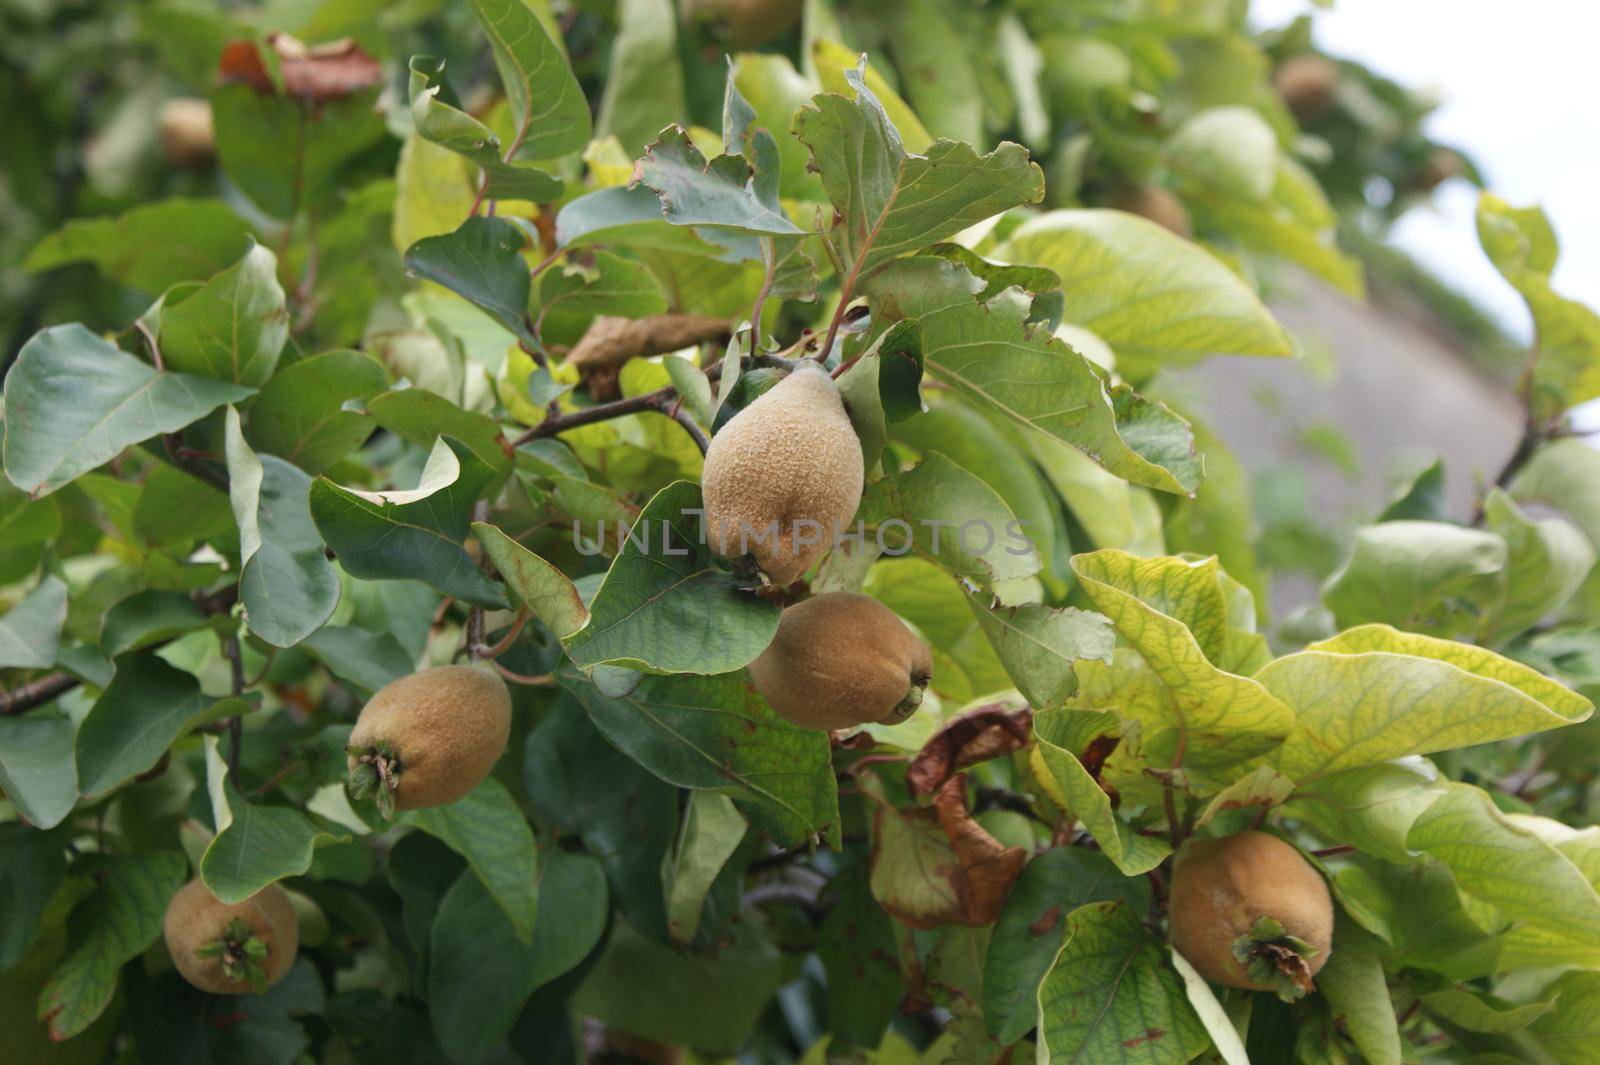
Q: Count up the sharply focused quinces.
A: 5